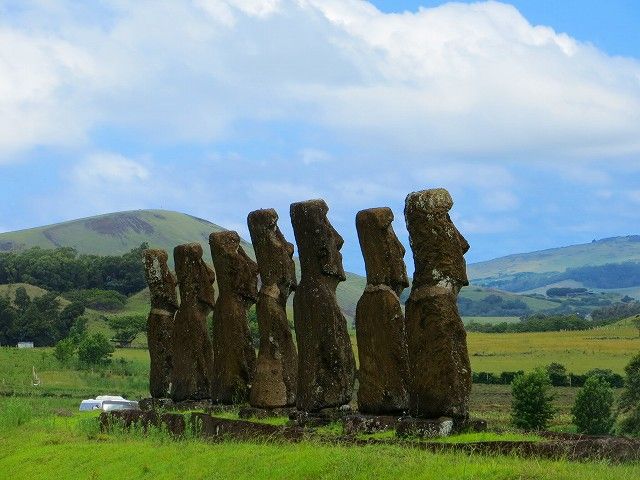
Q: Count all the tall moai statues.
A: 7